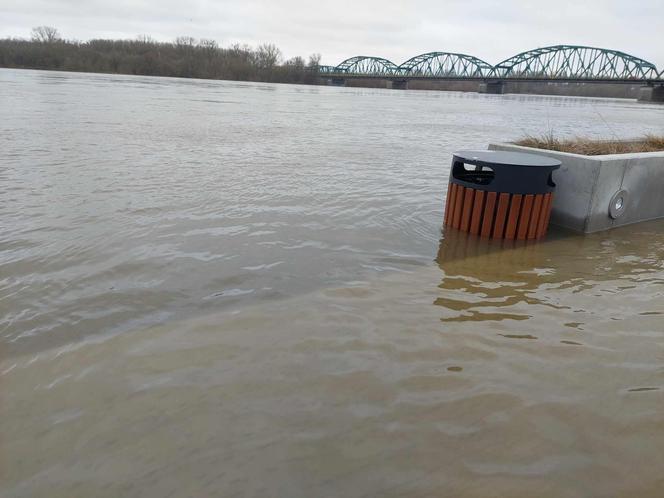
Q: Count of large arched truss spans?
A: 3